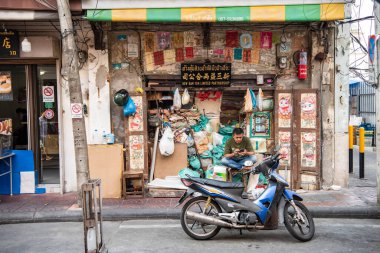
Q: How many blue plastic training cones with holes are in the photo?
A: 0